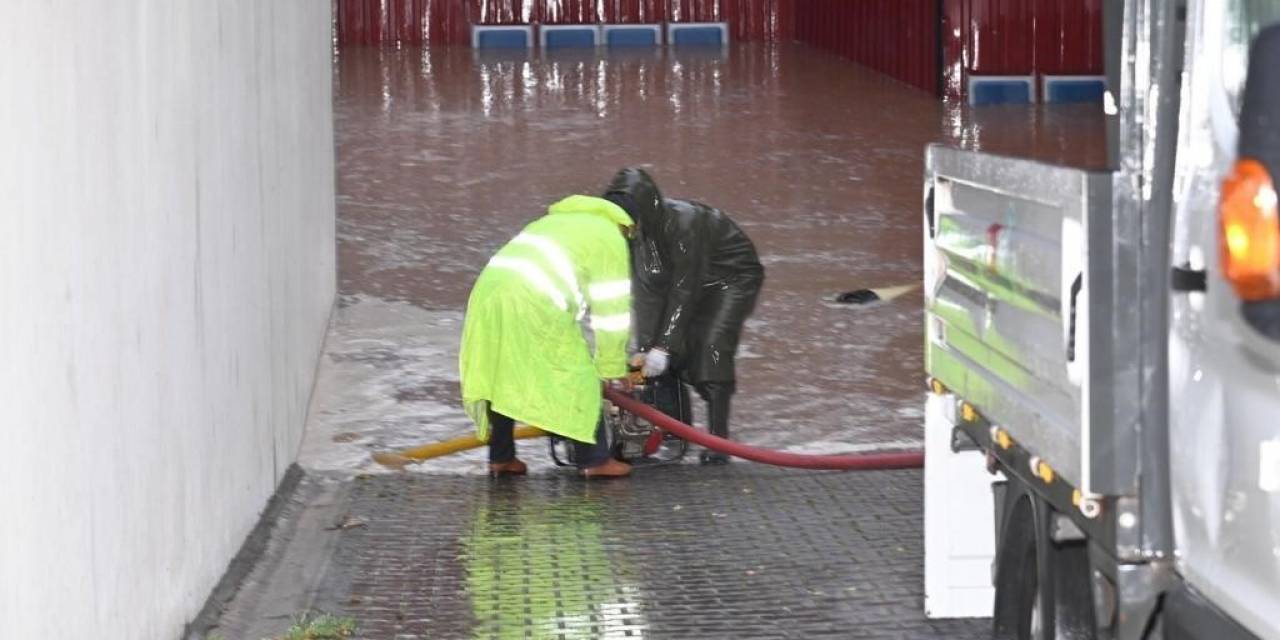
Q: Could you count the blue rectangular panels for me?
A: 6